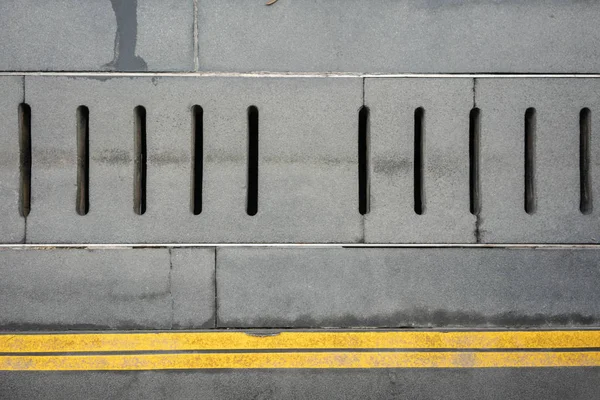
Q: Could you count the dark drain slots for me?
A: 10